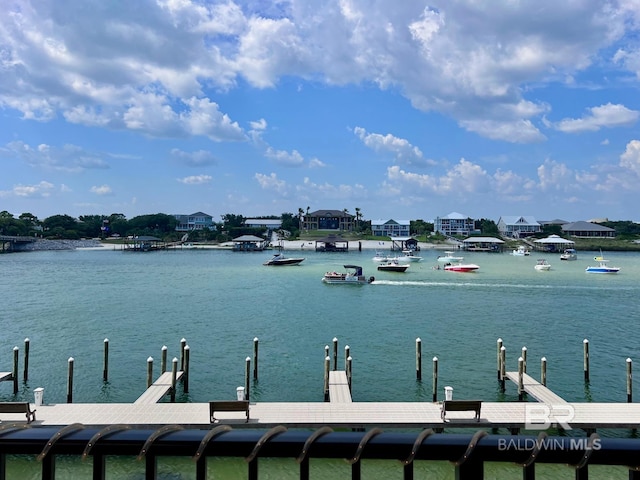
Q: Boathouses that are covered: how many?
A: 6